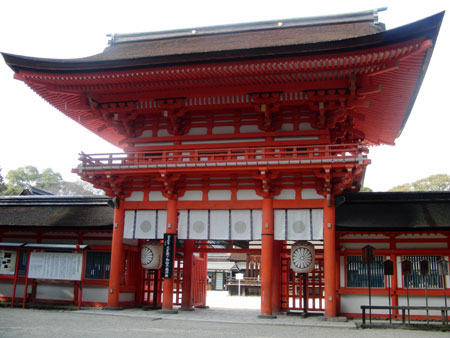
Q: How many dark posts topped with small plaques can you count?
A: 5